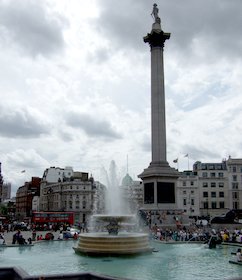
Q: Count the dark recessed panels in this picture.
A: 2